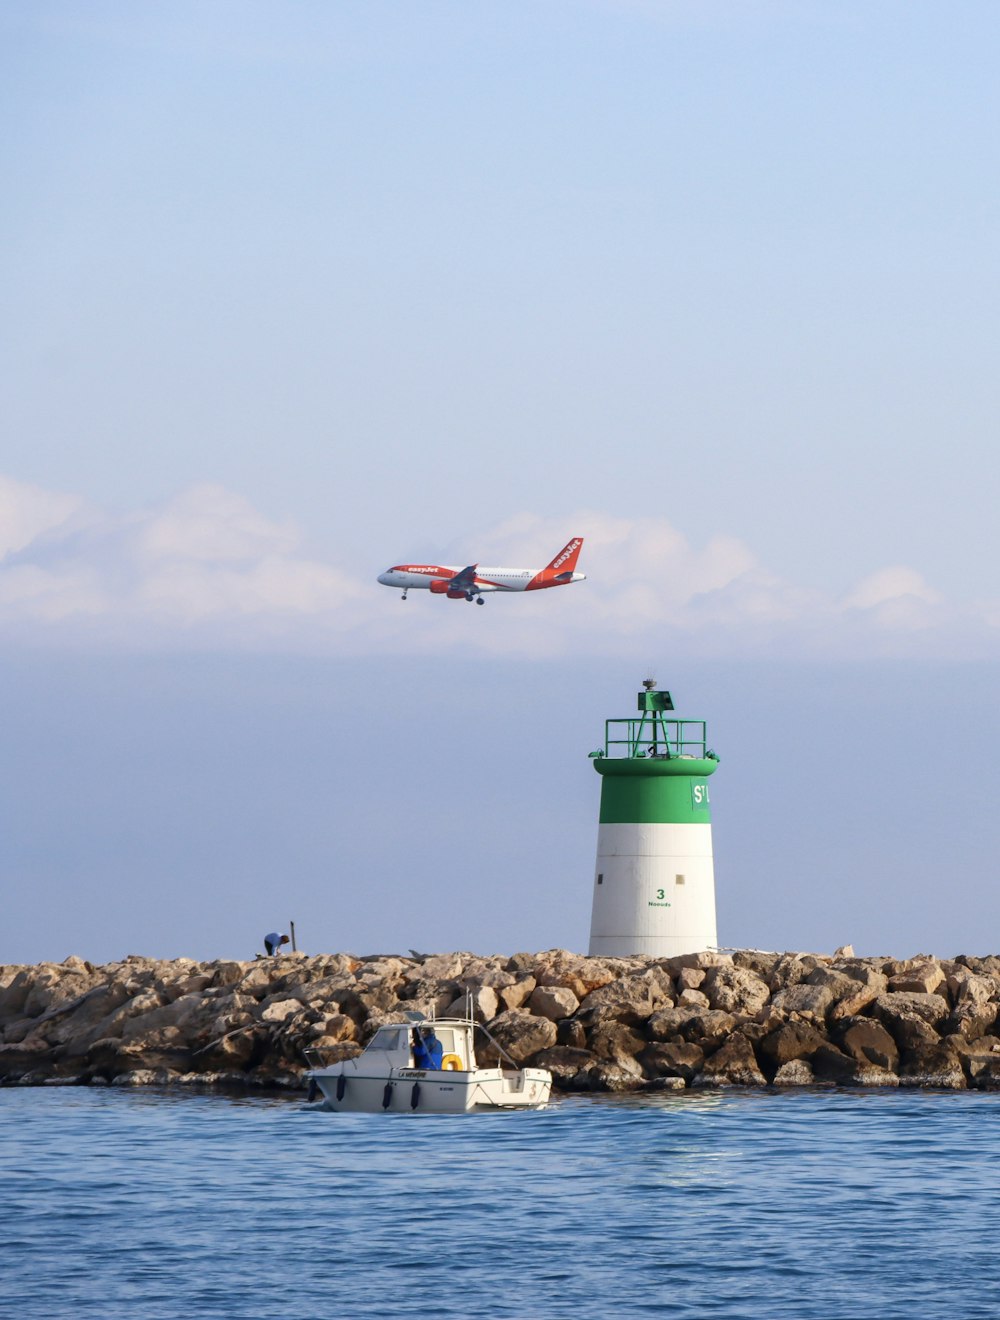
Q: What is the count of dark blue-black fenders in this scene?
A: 4